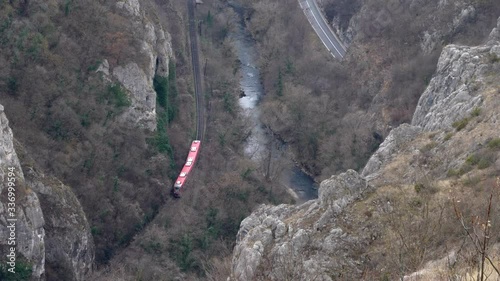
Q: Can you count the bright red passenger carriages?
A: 2